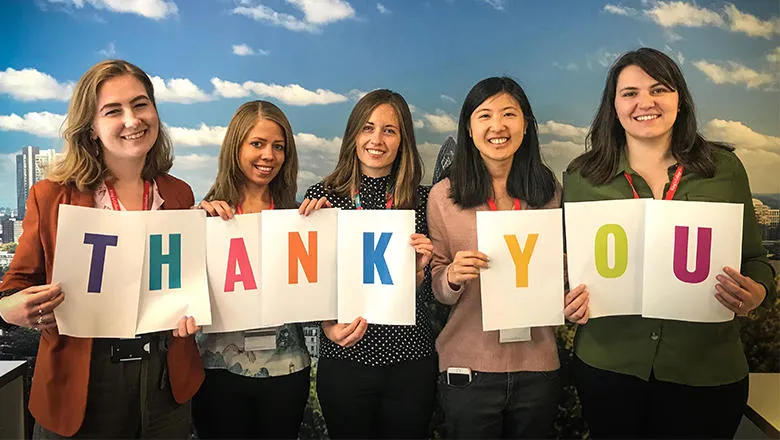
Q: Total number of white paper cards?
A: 8